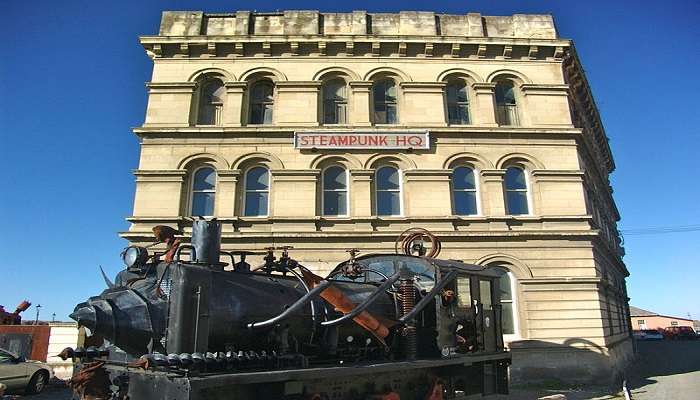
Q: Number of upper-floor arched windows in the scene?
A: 12